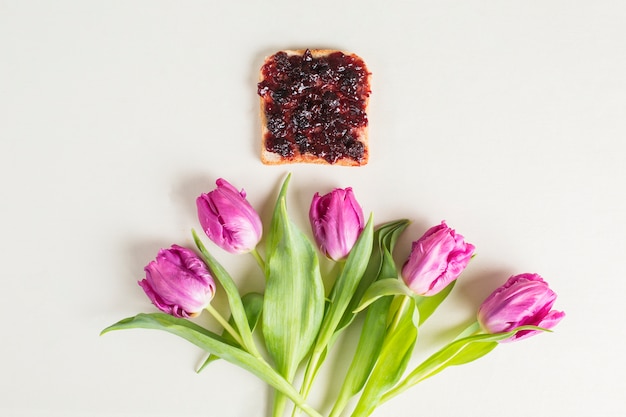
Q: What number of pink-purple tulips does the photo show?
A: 5